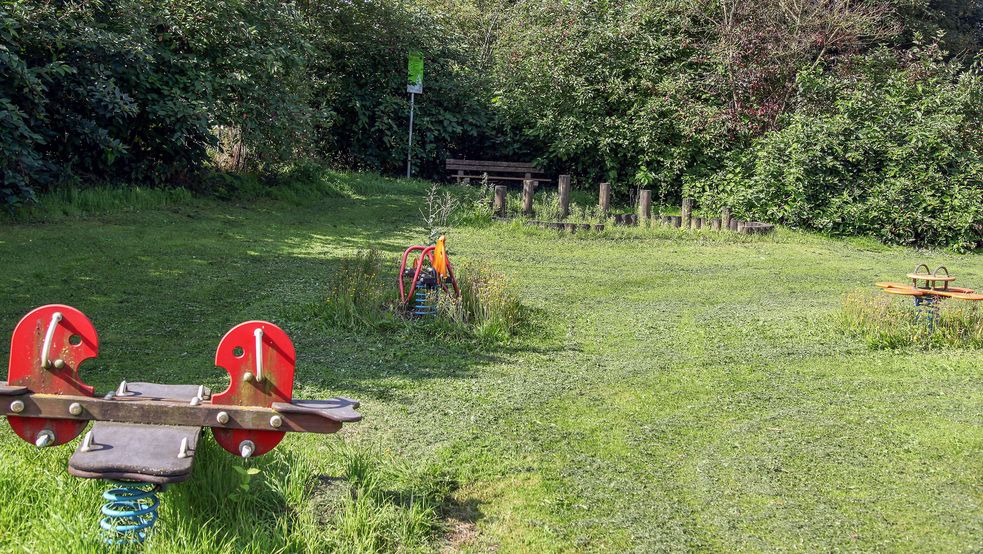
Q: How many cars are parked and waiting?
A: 0